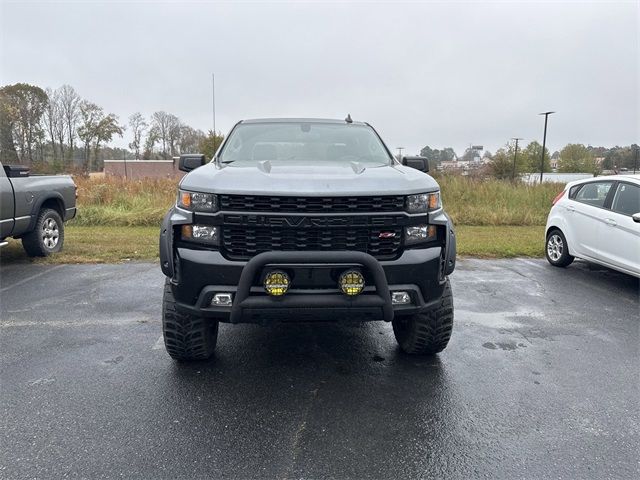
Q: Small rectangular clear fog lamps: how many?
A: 2